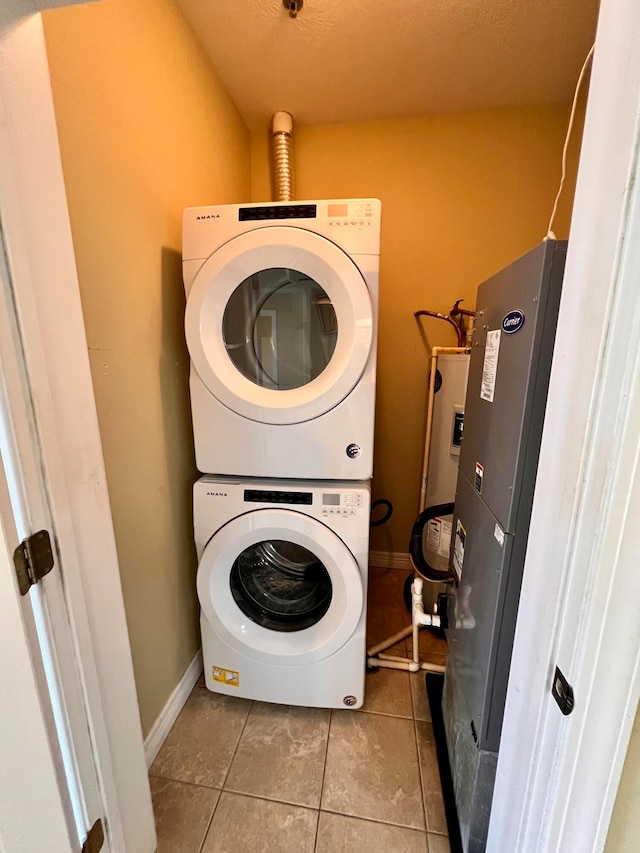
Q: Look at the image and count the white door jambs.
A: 2